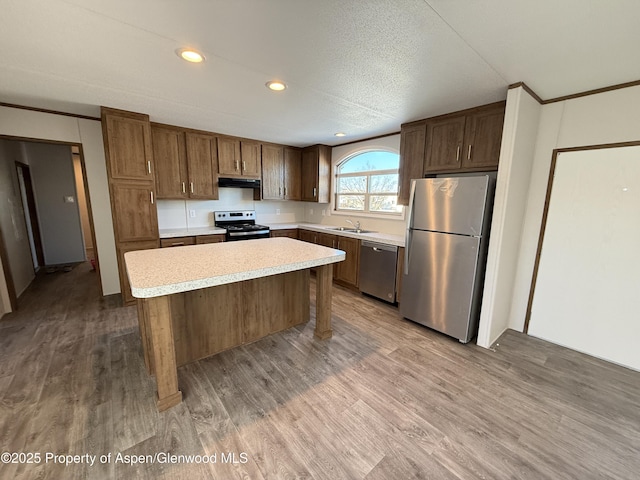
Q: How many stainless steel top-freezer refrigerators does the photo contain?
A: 1